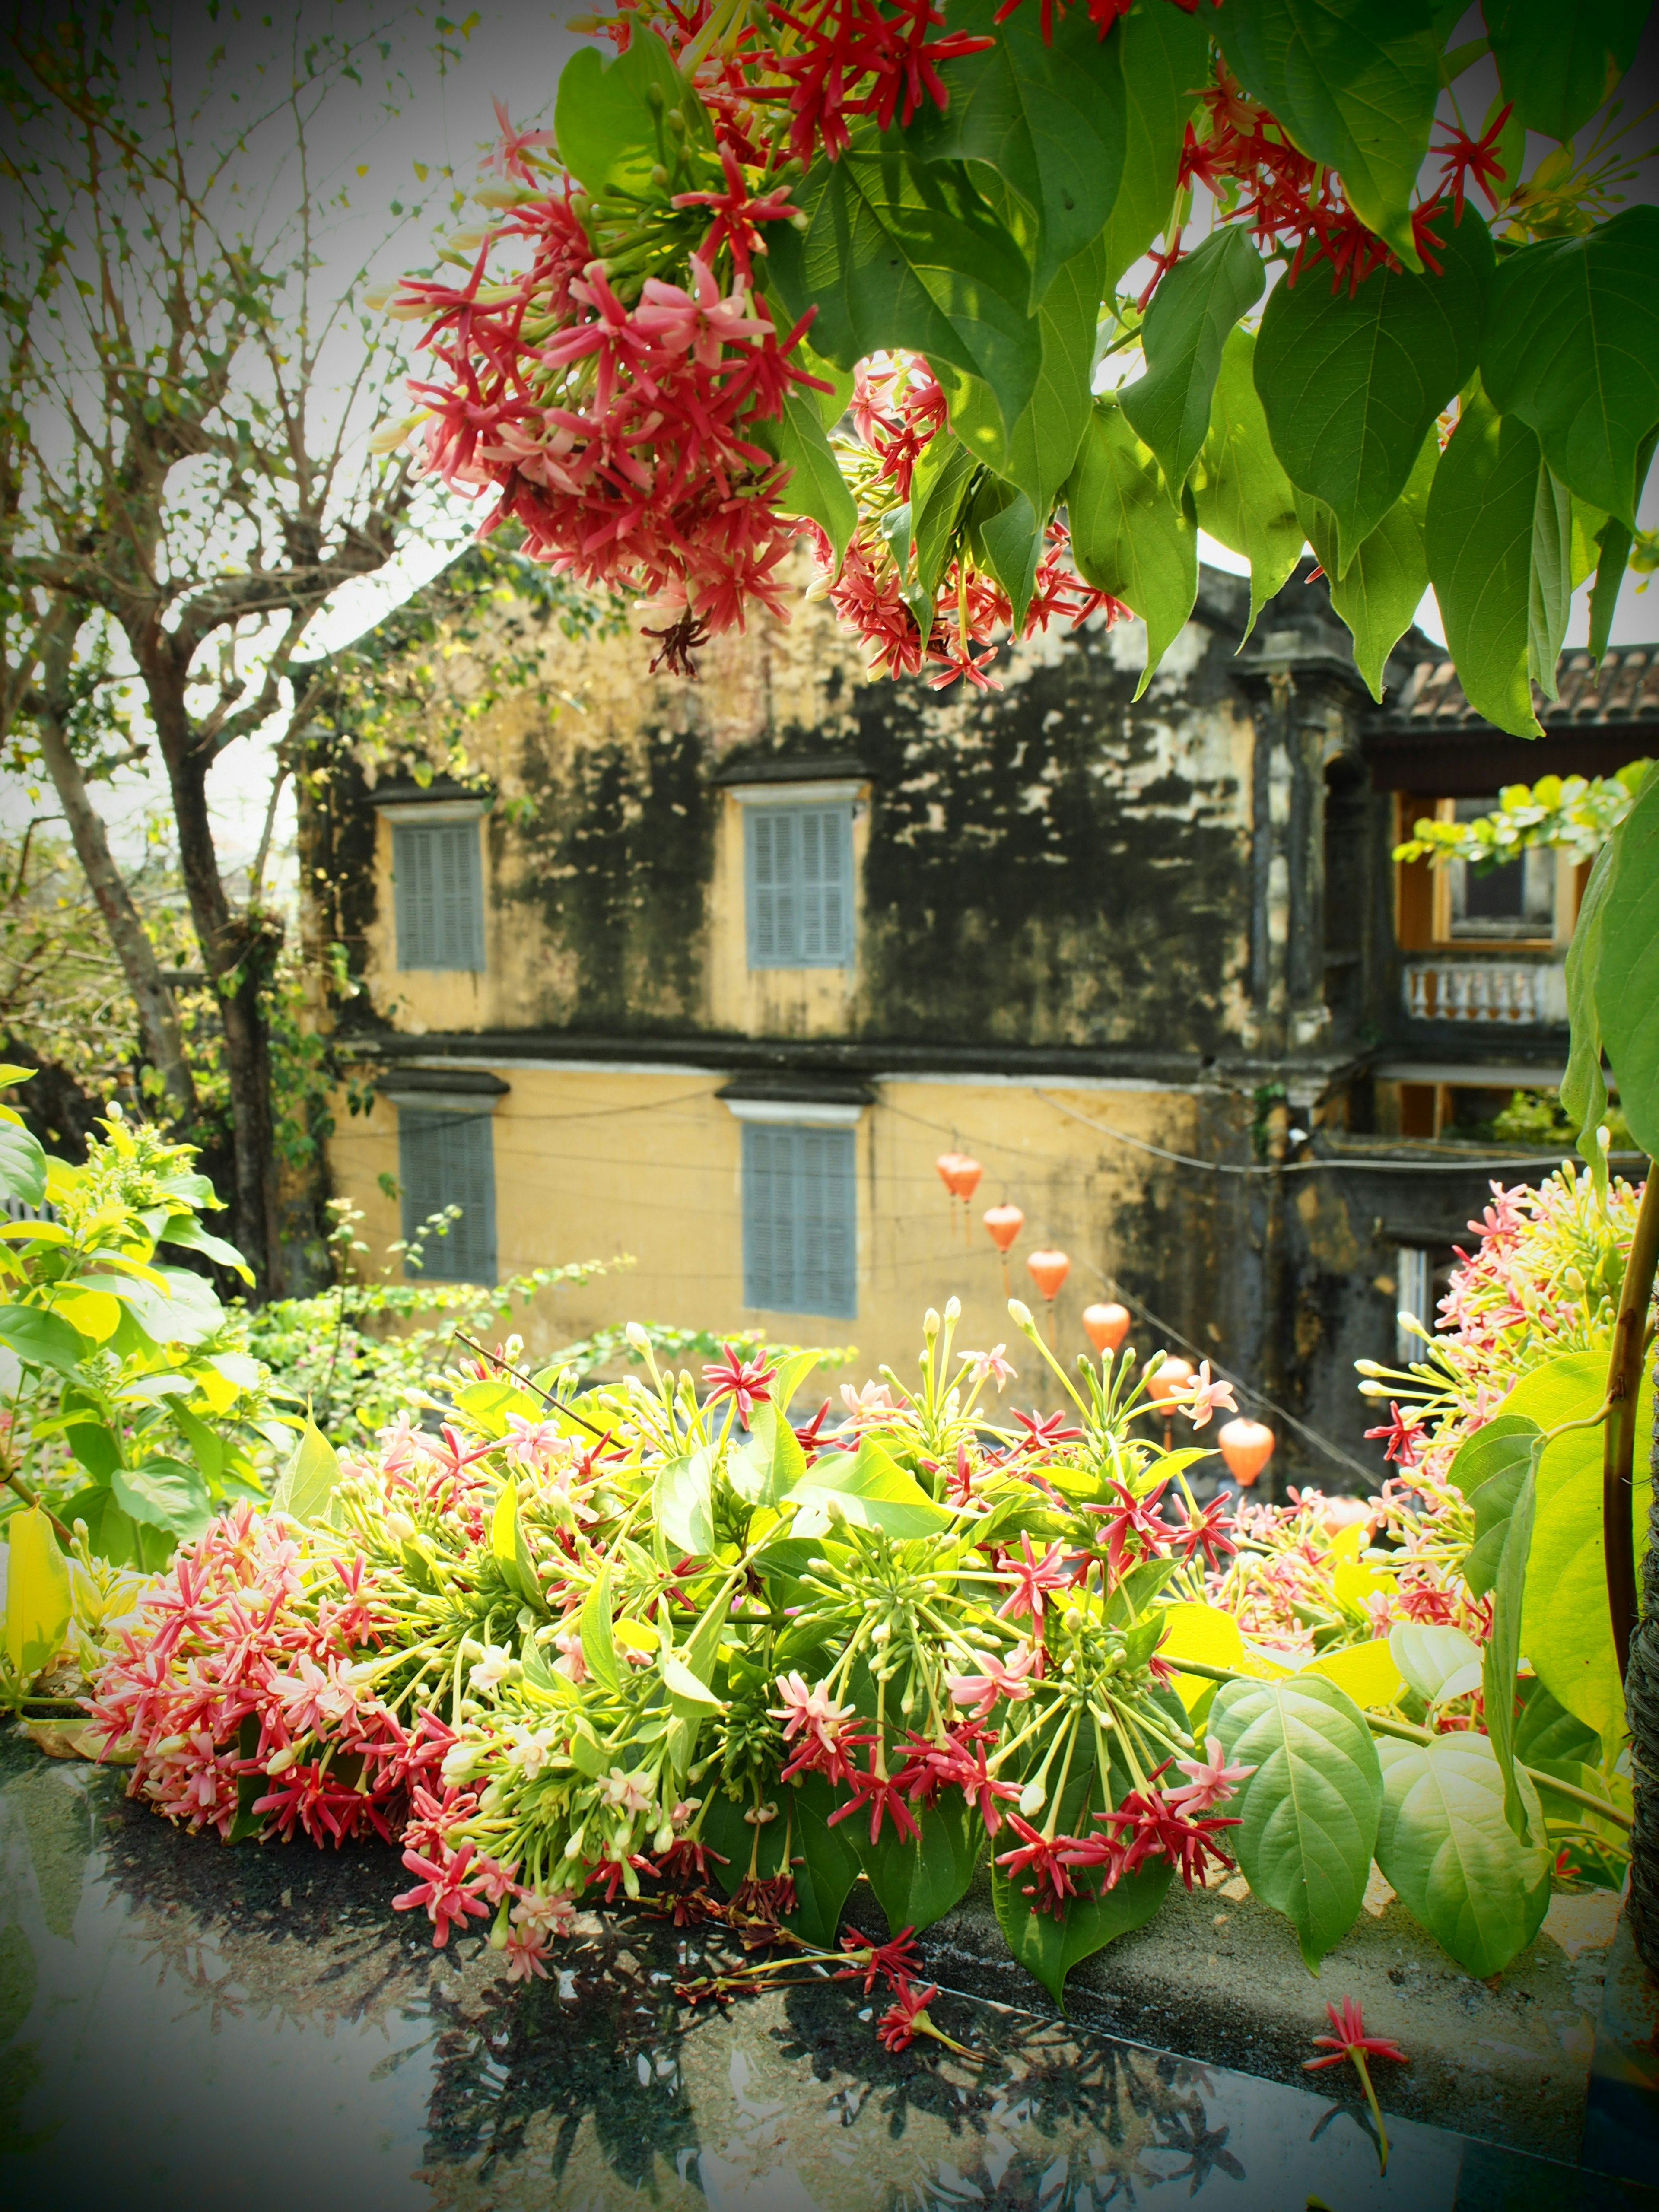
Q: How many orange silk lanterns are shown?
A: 8